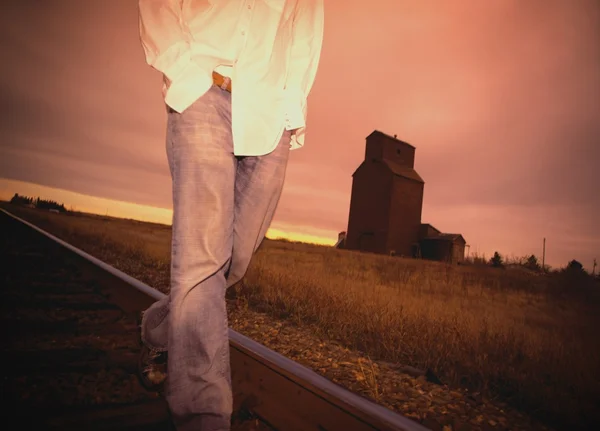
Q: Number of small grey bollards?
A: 0